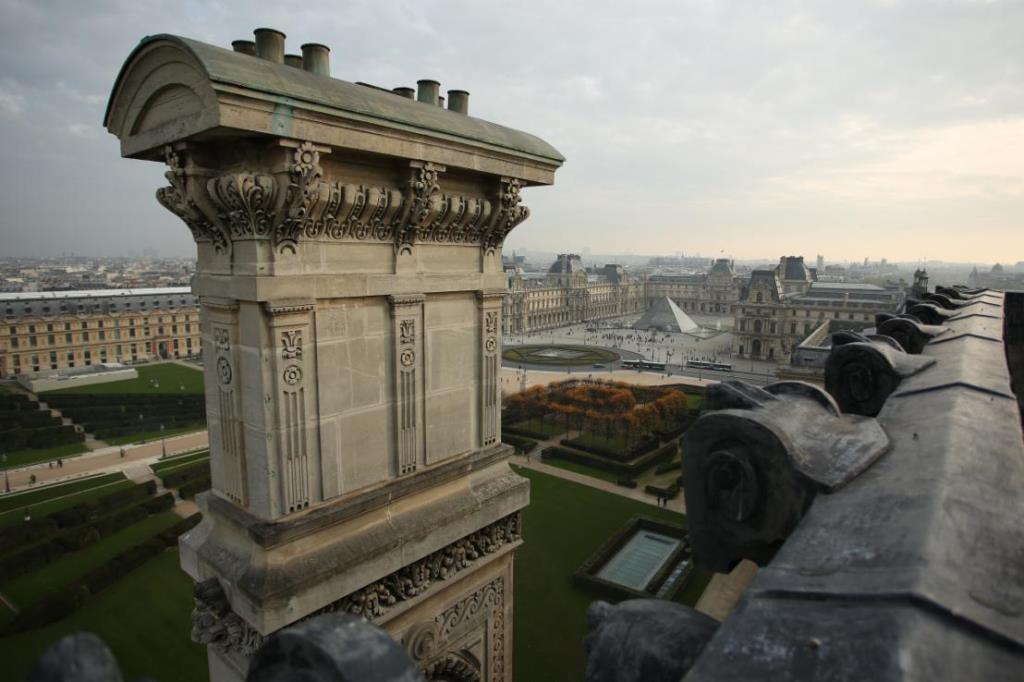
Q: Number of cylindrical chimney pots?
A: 8